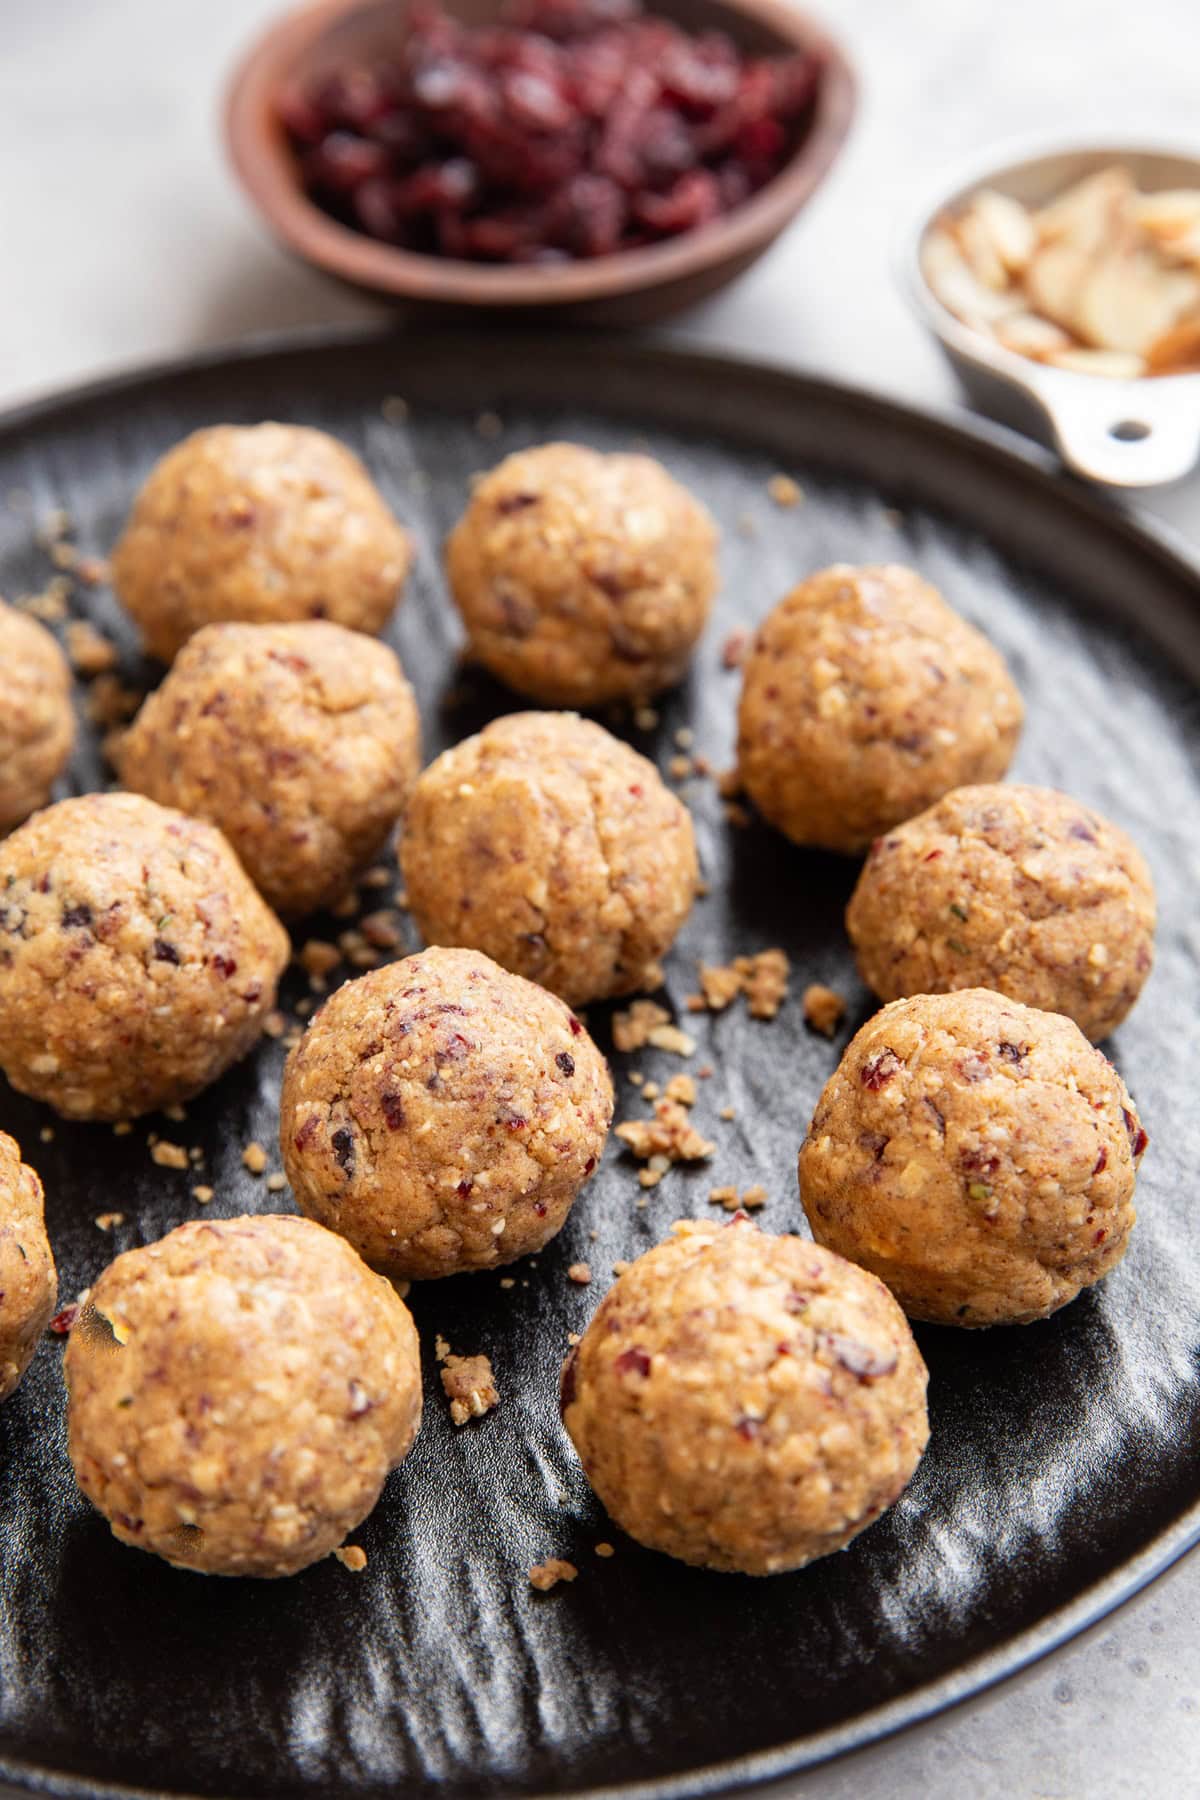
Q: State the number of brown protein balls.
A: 13